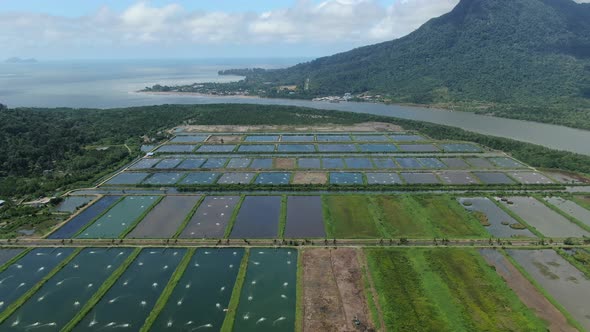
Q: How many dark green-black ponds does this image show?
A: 5